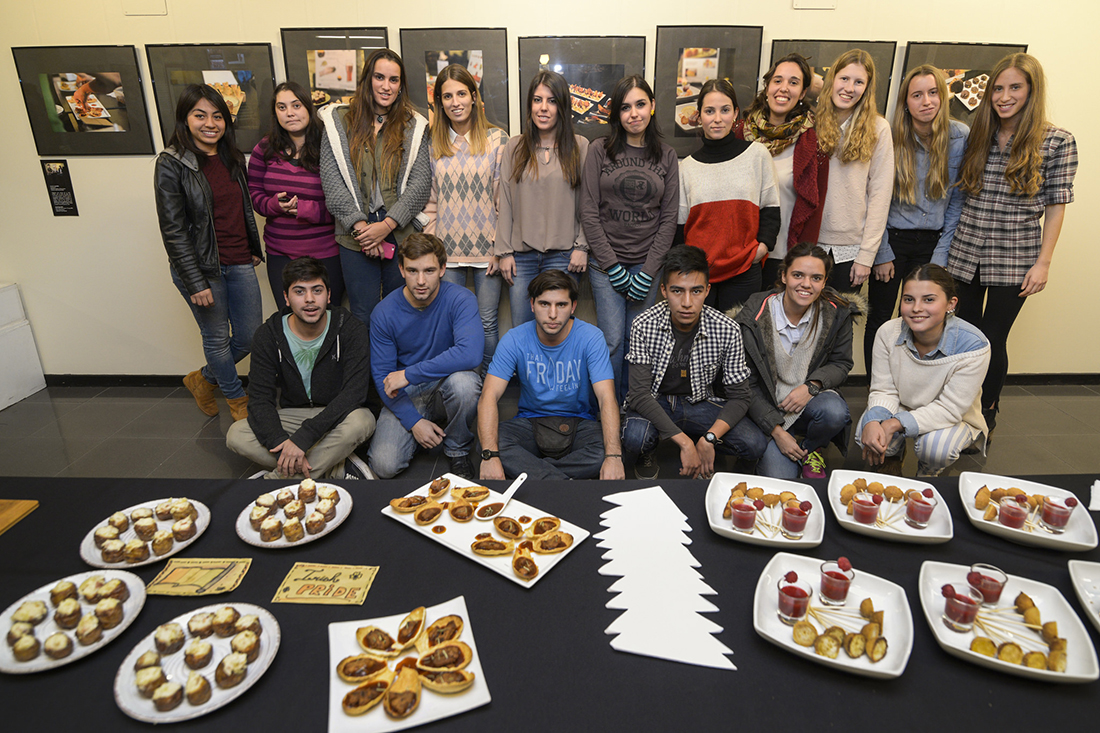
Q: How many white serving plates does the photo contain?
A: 12